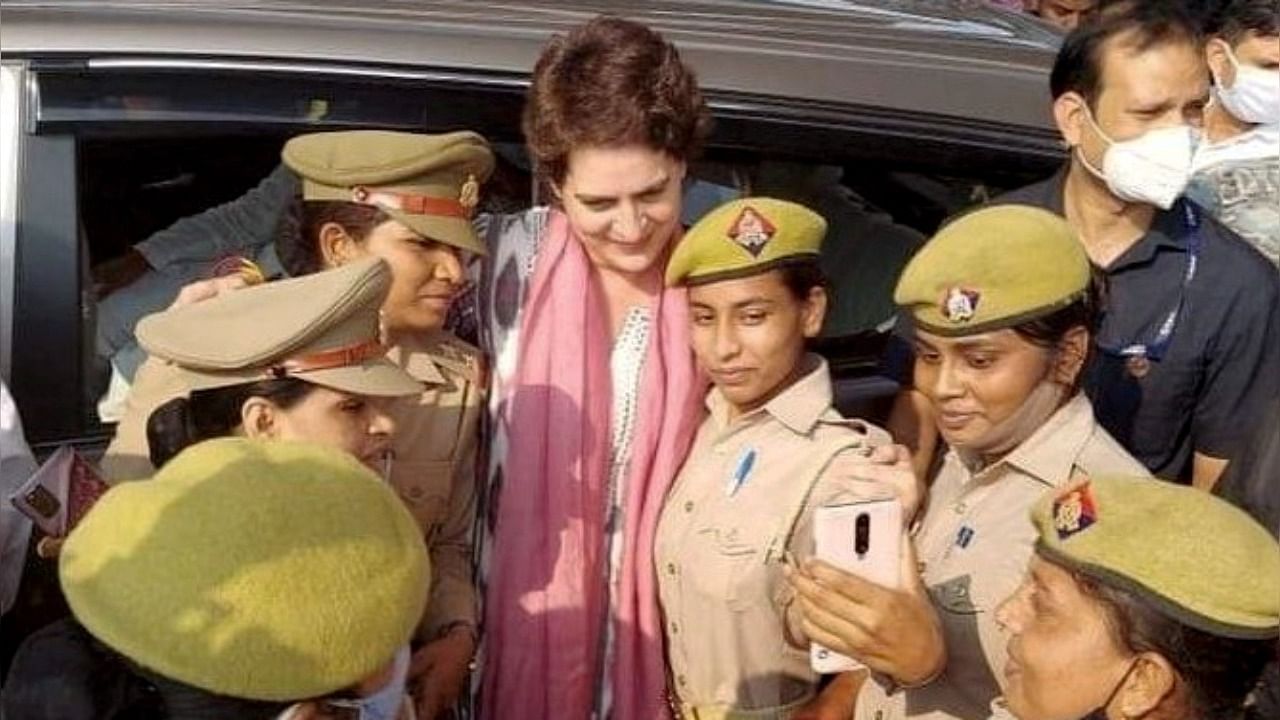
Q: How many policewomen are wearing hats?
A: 6